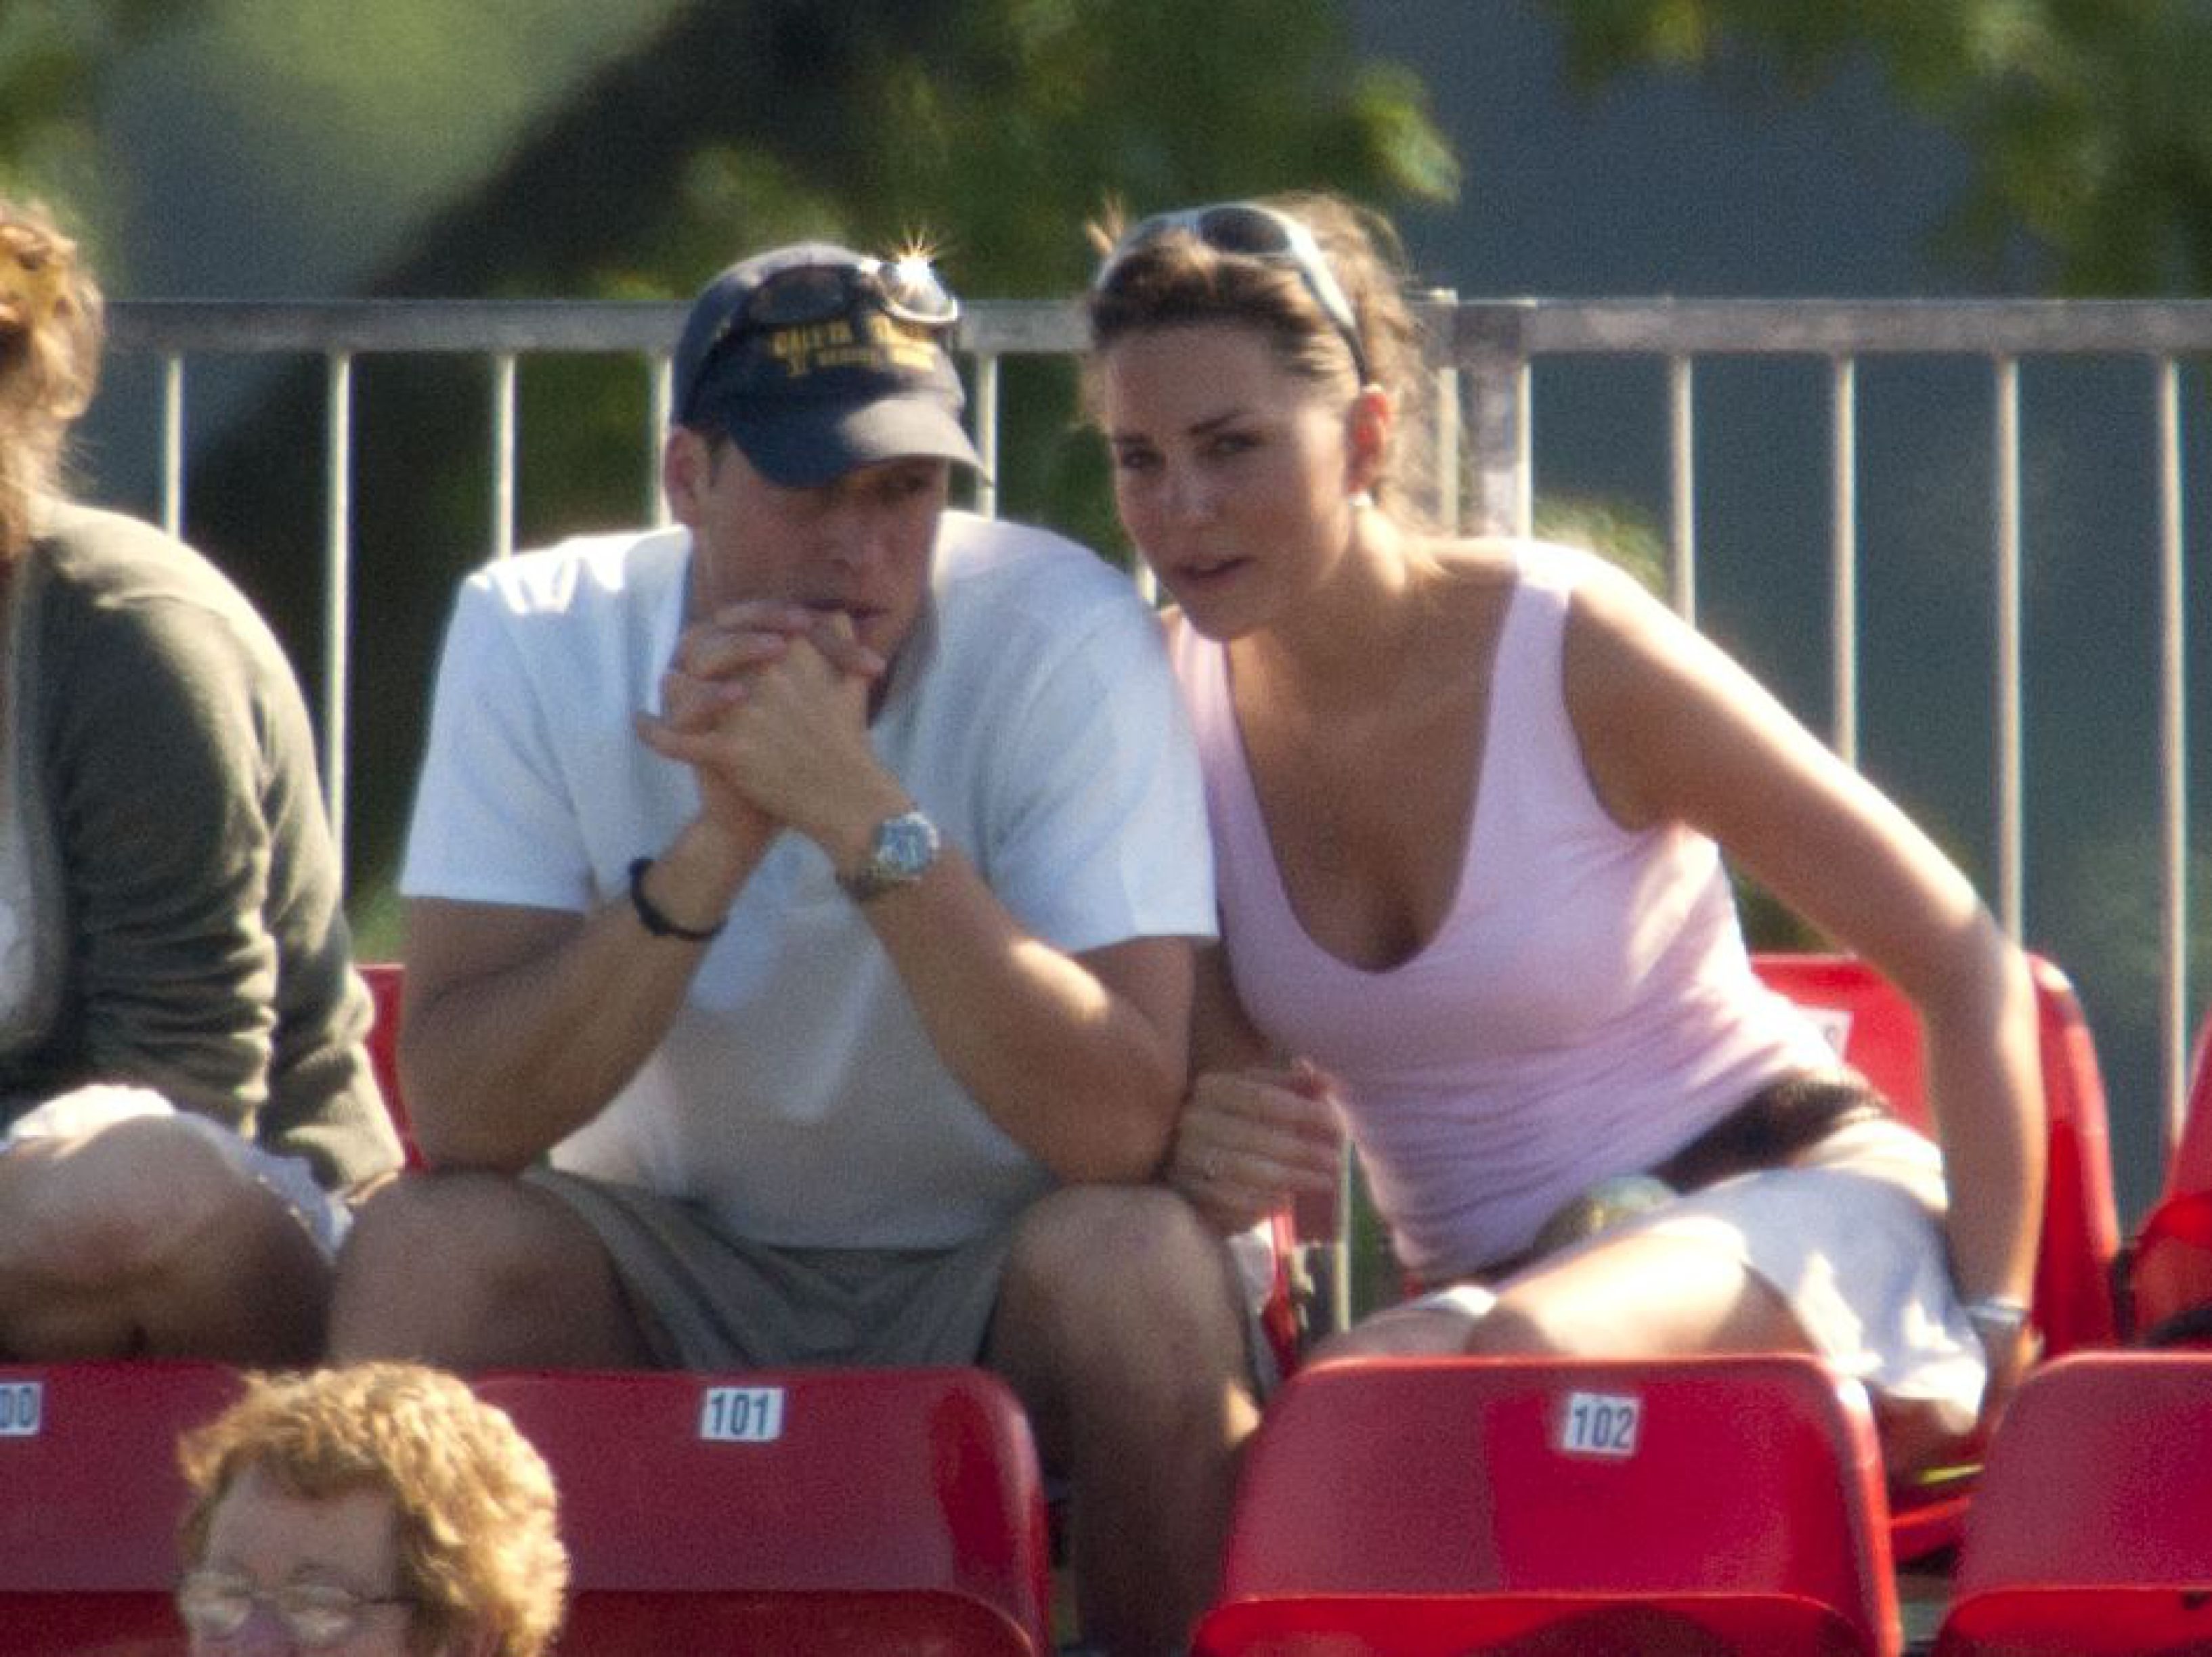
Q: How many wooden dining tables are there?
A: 0